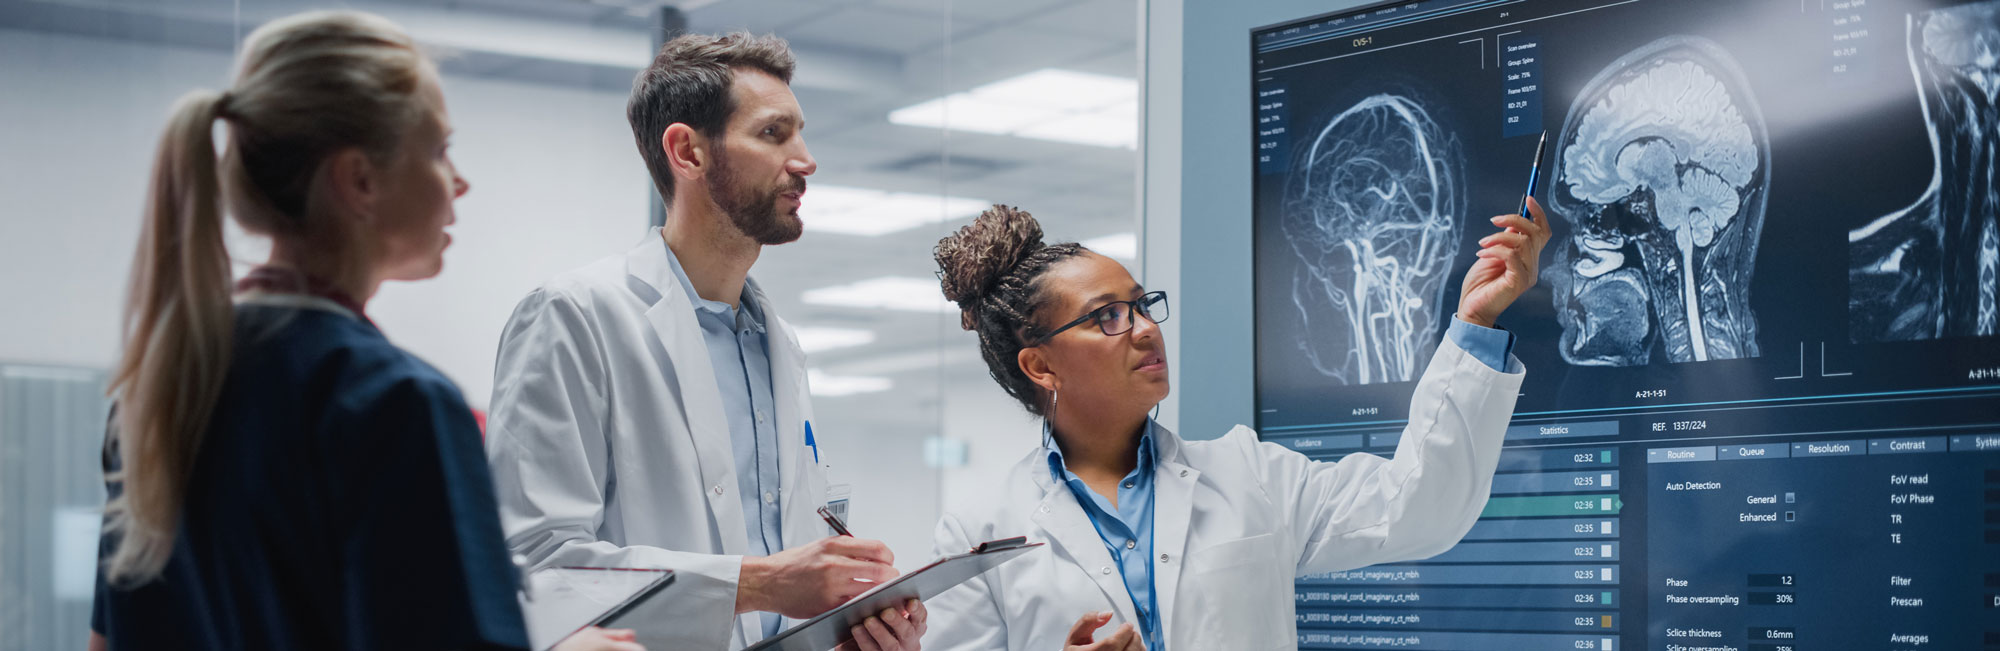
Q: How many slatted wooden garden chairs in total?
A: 0